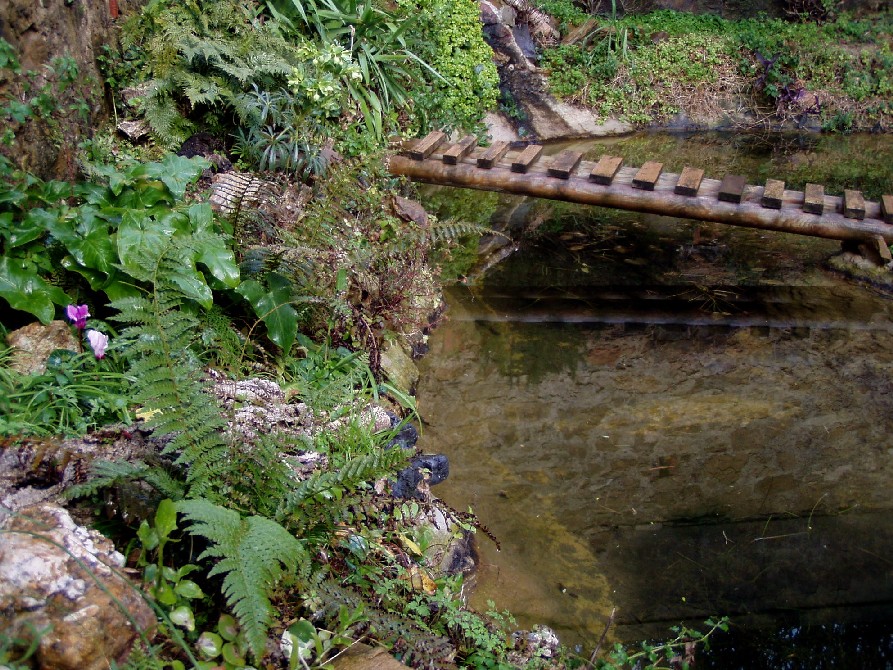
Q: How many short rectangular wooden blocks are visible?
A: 13